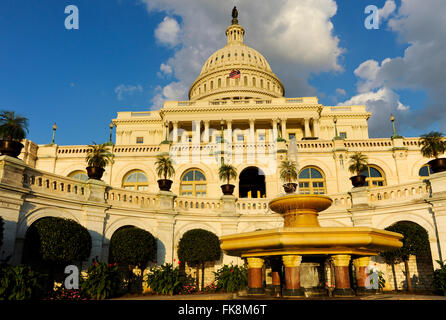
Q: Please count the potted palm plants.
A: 7